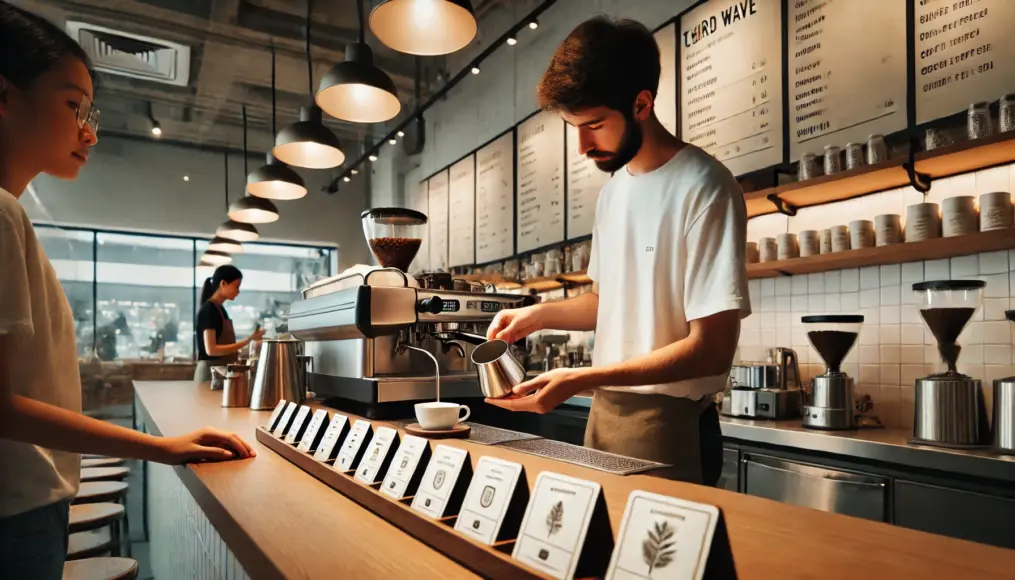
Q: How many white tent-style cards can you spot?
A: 12